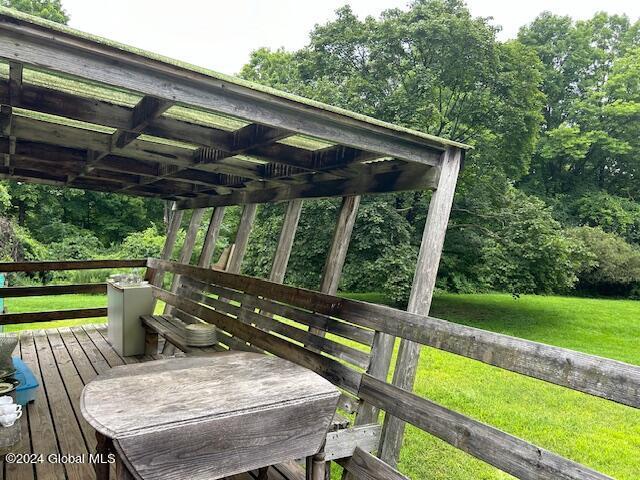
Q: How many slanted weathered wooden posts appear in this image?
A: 7